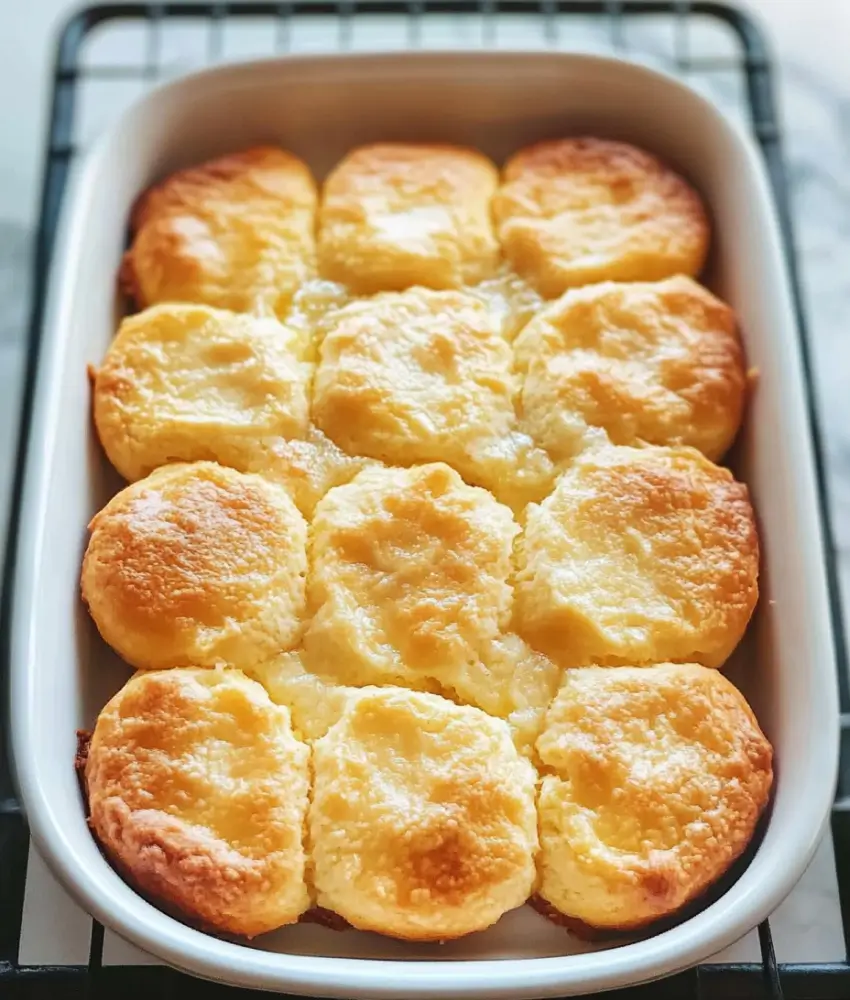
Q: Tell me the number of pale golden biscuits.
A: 12